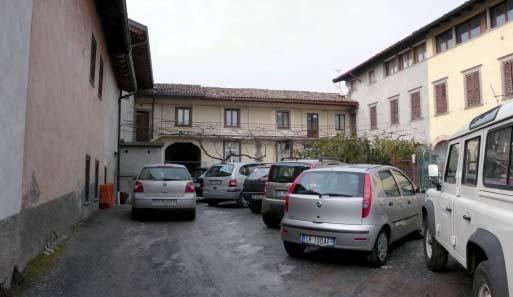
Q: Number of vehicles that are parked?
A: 7